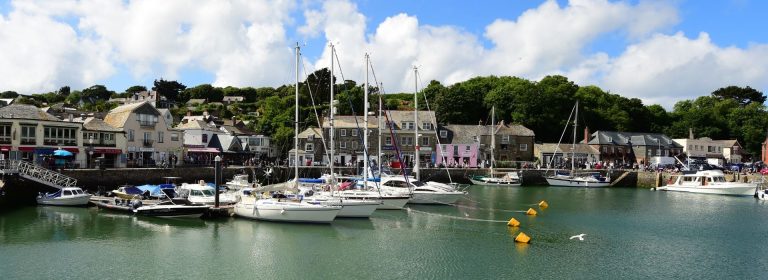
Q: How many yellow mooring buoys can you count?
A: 4